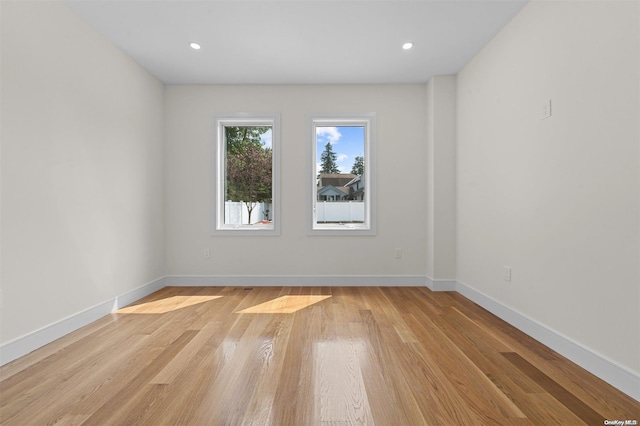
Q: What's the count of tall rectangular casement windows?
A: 2